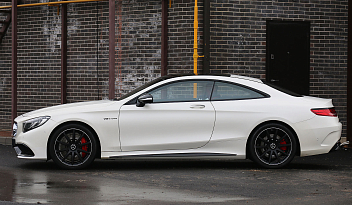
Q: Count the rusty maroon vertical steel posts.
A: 4